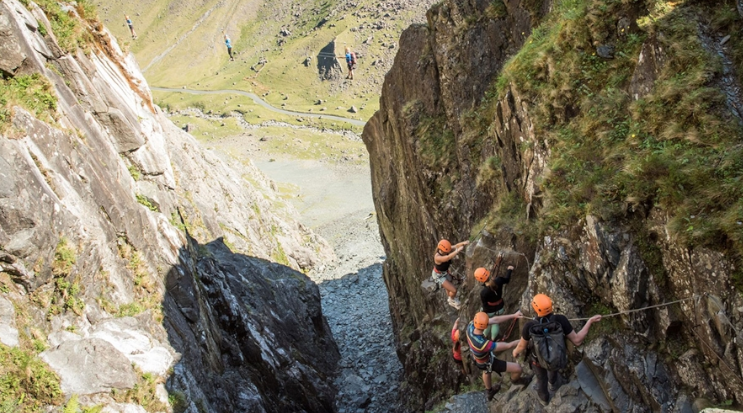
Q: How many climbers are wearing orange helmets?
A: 5